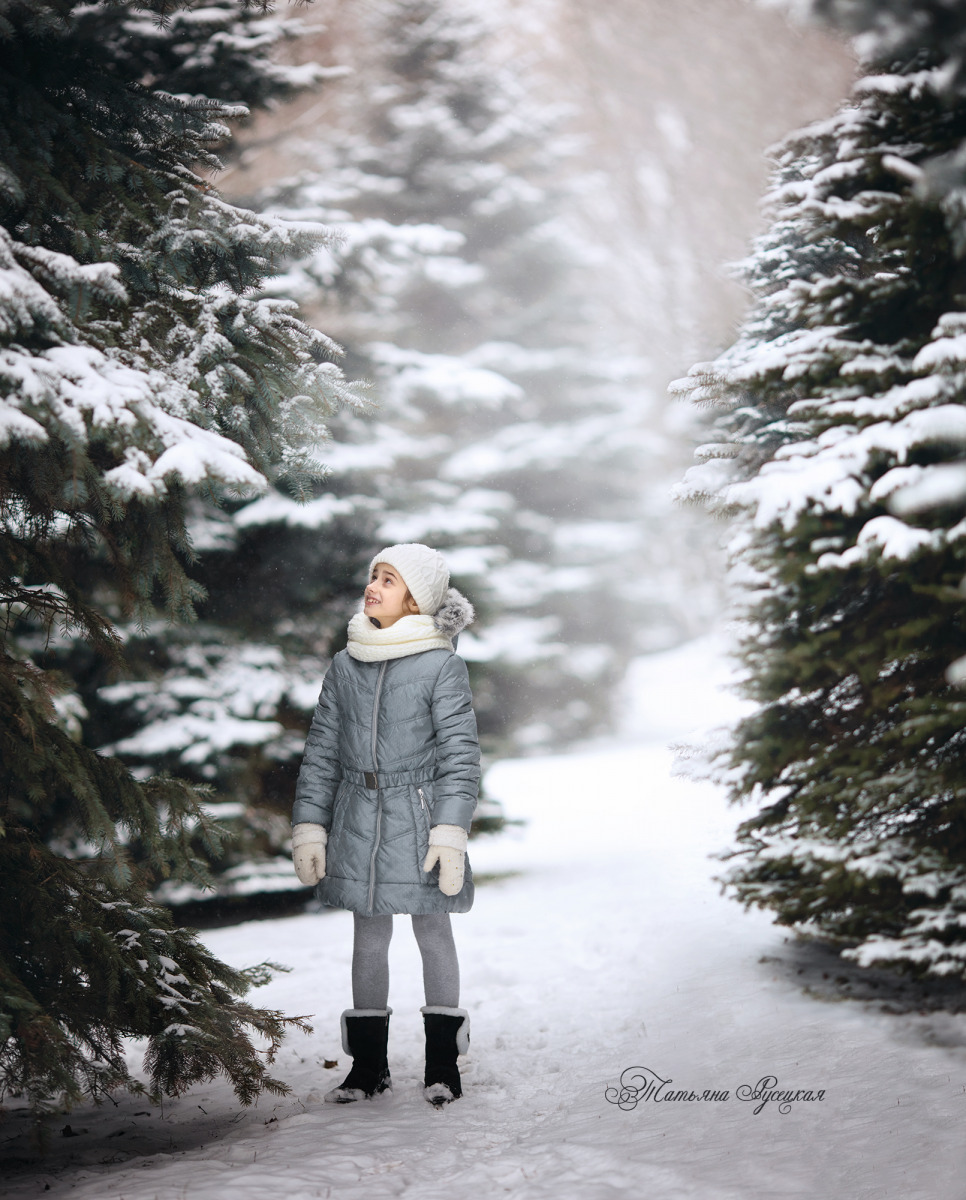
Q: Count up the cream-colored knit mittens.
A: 2